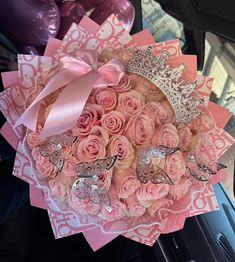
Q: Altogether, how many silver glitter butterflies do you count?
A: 4